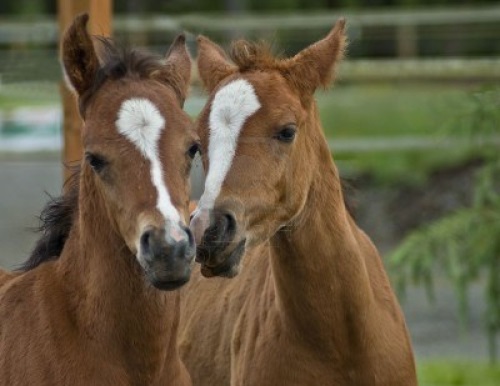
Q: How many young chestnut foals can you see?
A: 2